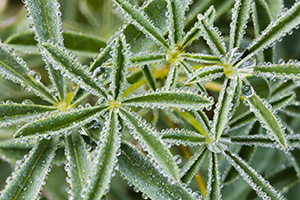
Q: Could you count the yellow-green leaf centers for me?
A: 5